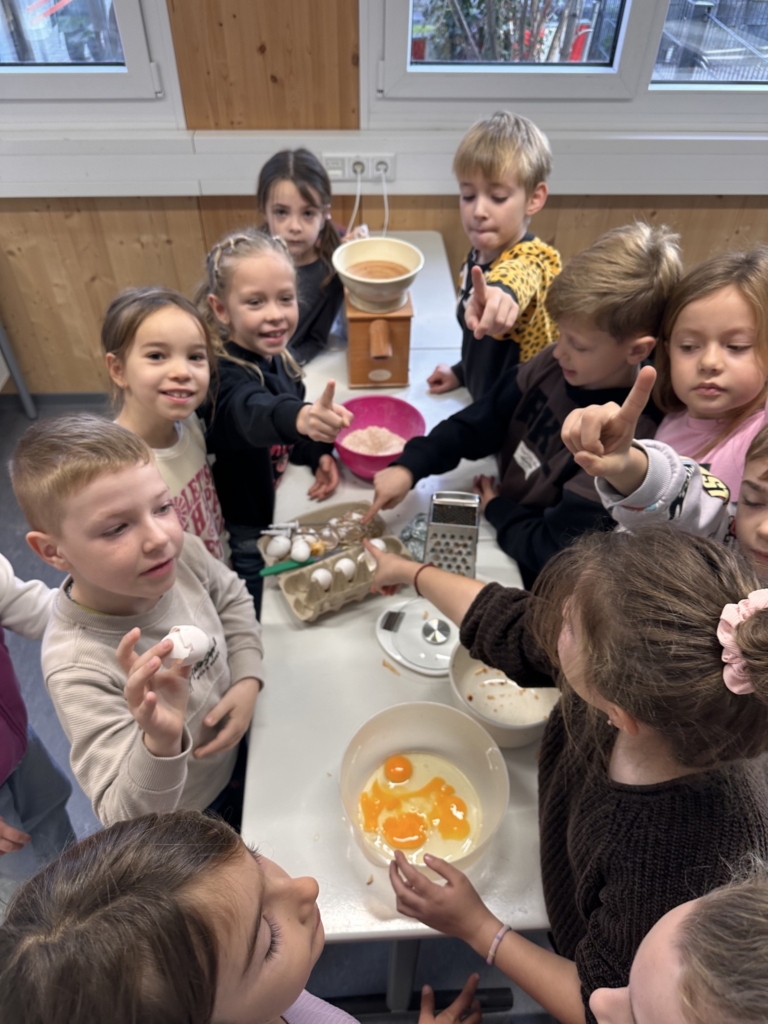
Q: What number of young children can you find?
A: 12